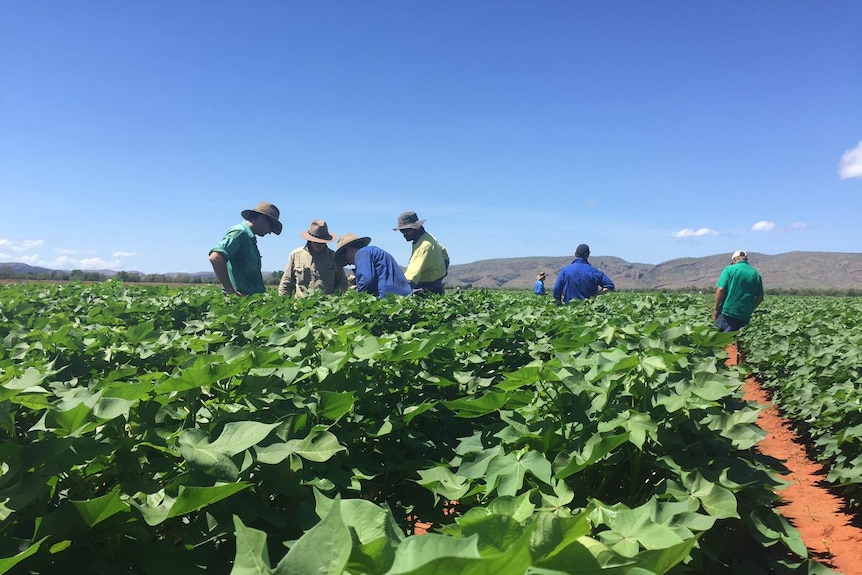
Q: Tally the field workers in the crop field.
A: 7